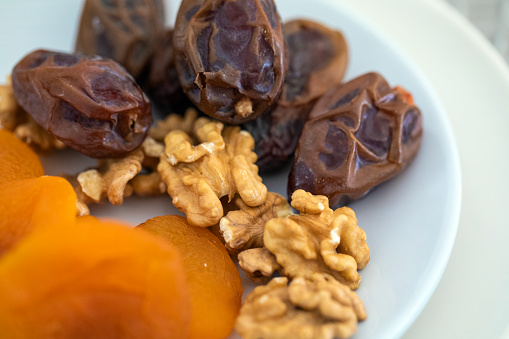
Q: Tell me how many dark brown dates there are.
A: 6